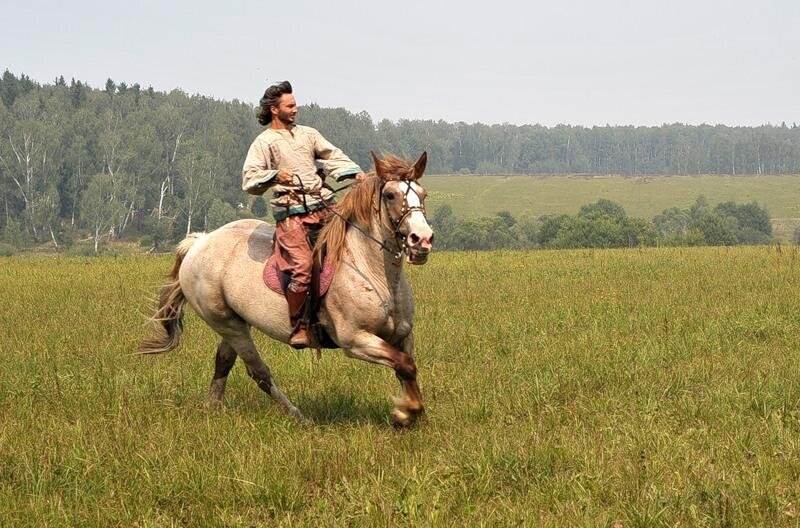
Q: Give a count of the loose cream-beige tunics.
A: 1